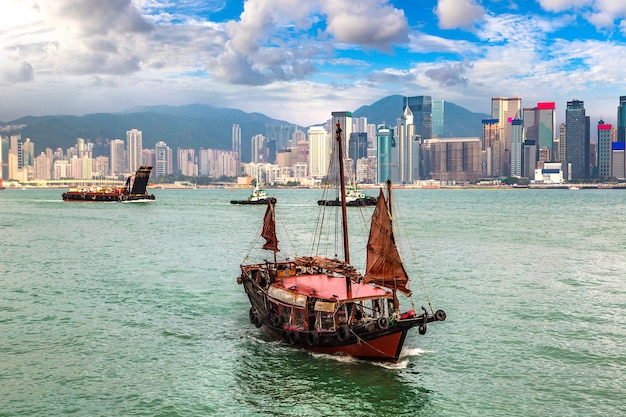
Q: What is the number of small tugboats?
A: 2